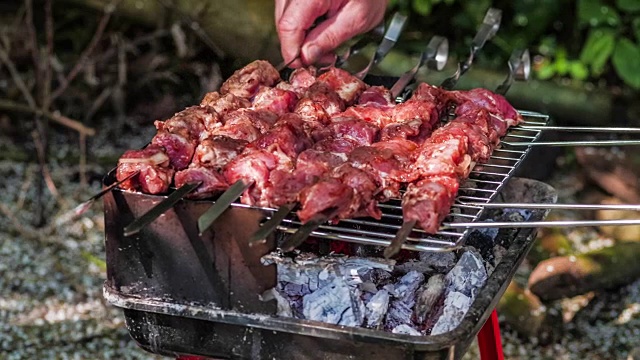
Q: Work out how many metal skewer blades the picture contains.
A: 6